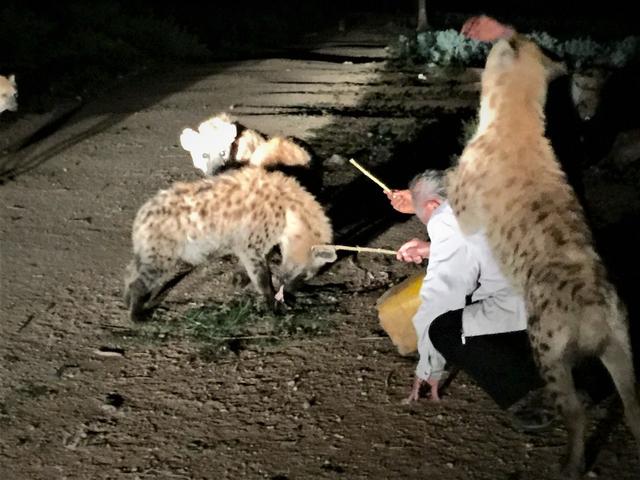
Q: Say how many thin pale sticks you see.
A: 2